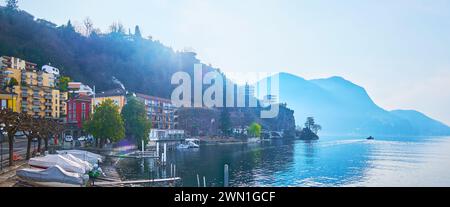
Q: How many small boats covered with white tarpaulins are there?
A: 4